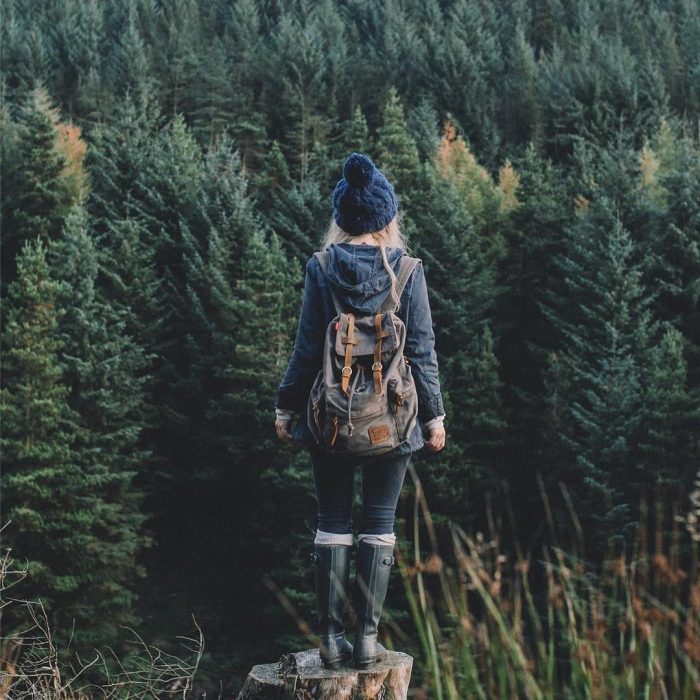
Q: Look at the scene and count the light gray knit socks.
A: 2